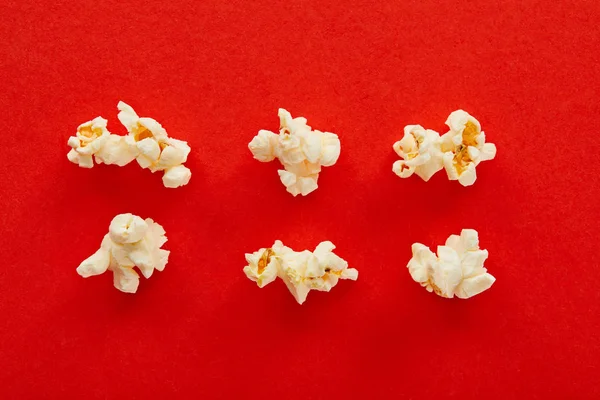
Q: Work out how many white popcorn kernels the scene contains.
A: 6